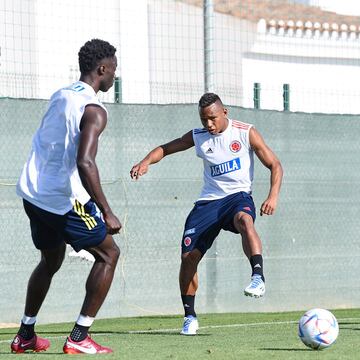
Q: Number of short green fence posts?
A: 3